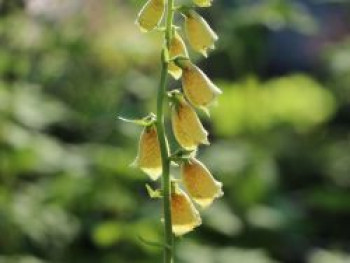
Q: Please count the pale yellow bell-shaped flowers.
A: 9